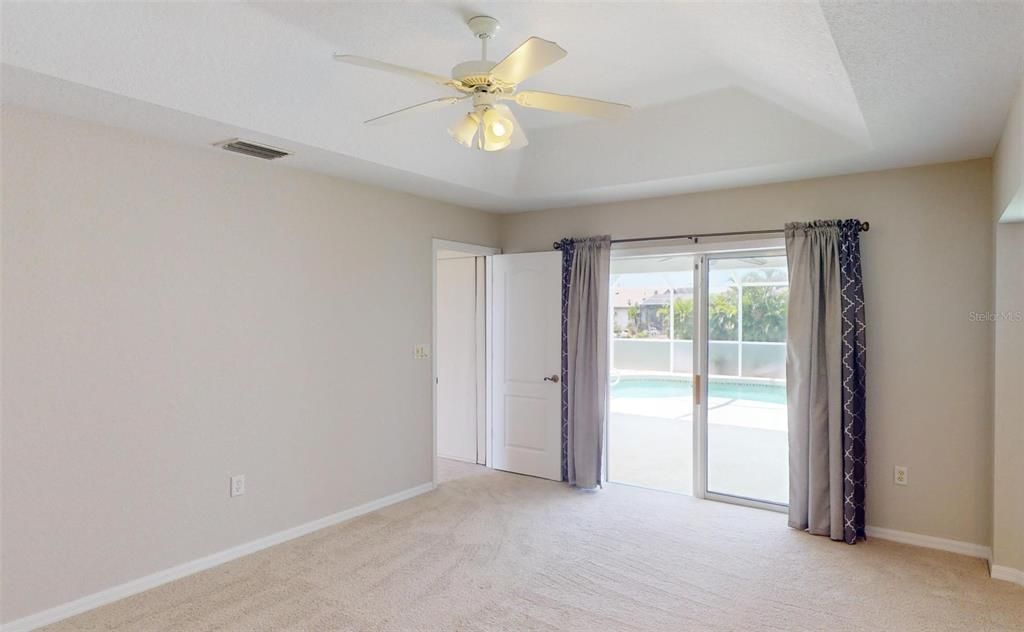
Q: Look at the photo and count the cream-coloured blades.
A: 5